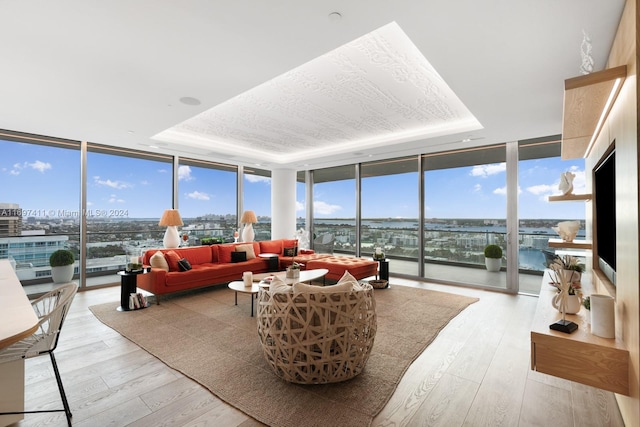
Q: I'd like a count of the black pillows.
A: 3